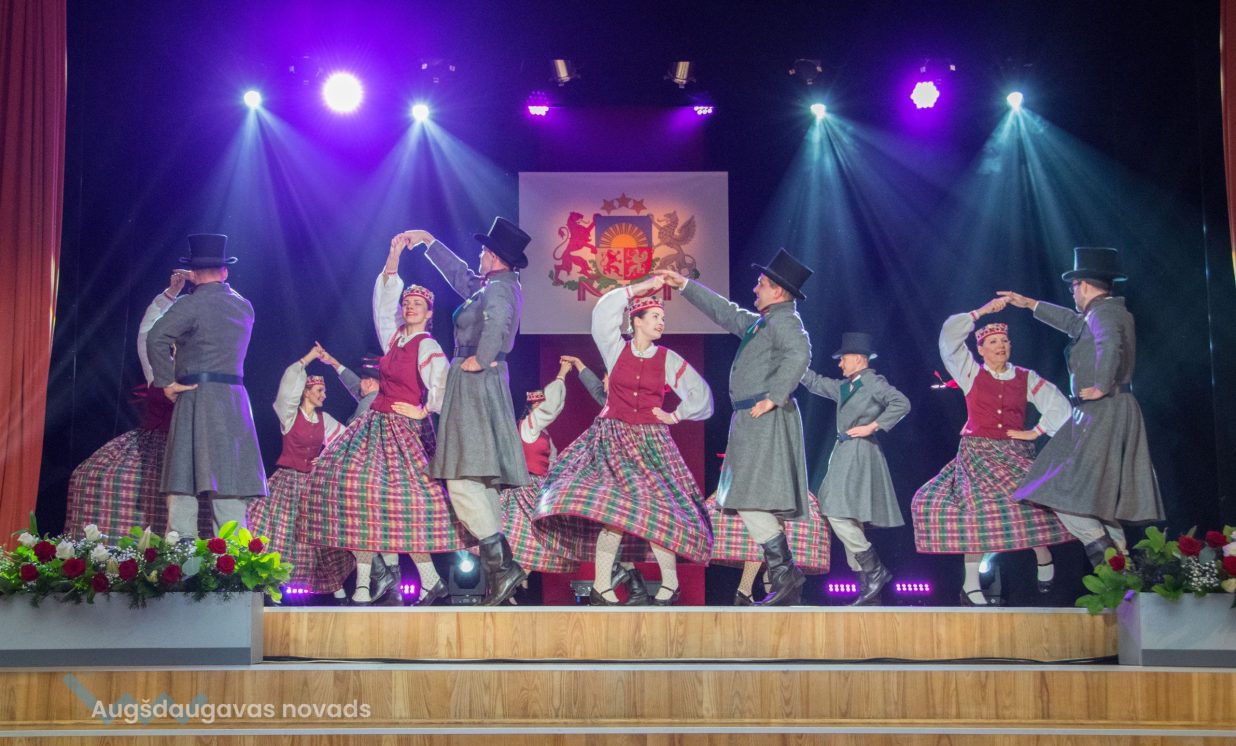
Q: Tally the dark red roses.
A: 14